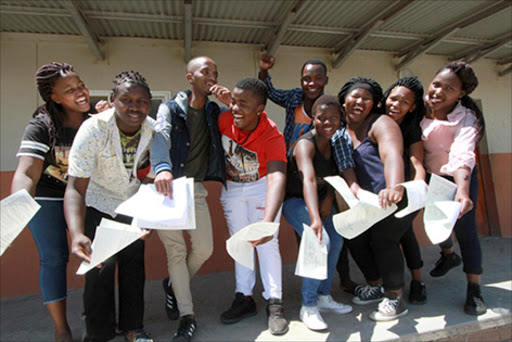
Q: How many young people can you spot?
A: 9